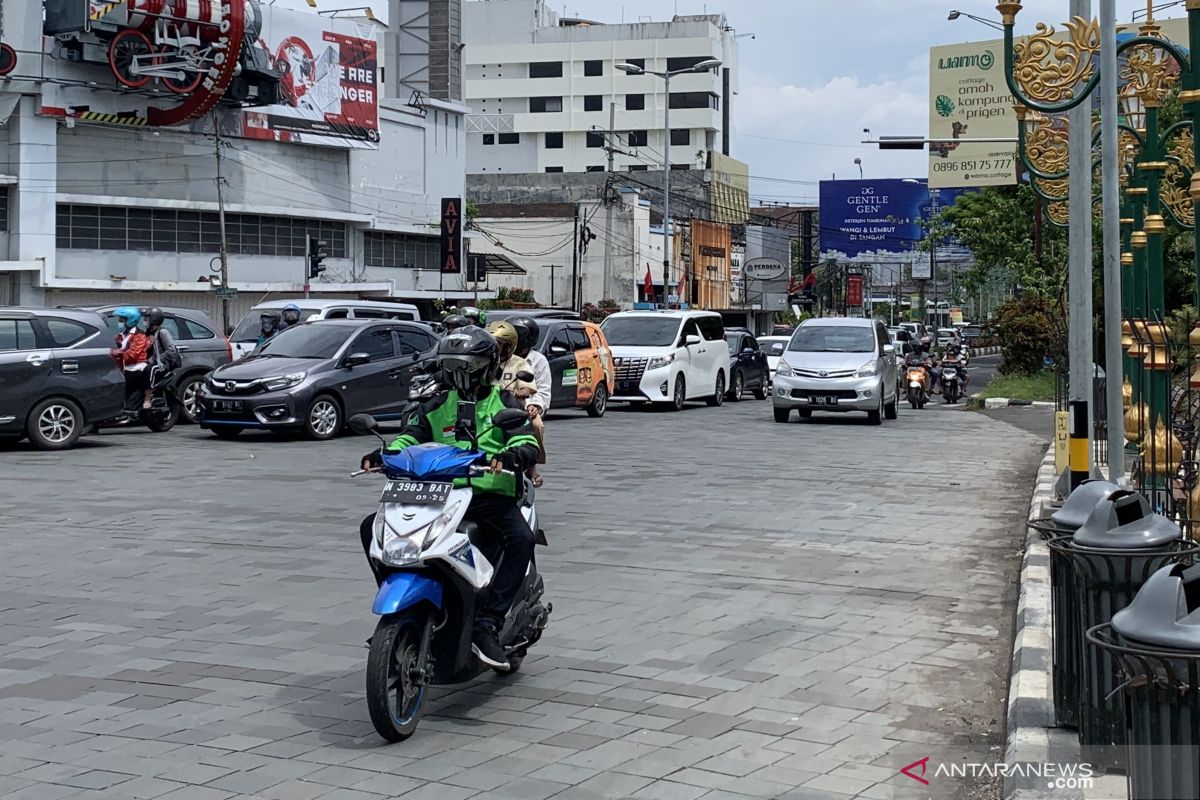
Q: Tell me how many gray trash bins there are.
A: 3